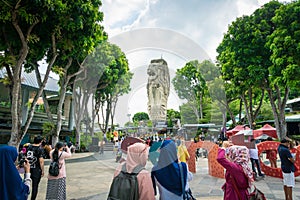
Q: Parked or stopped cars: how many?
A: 0